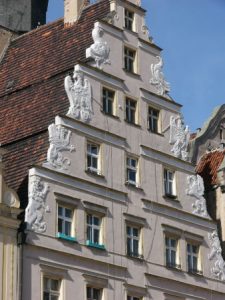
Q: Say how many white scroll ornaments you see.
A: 8